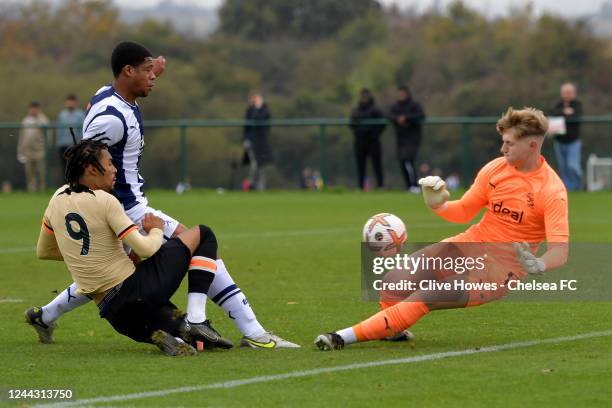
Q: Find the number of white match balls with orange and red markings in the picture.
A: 1